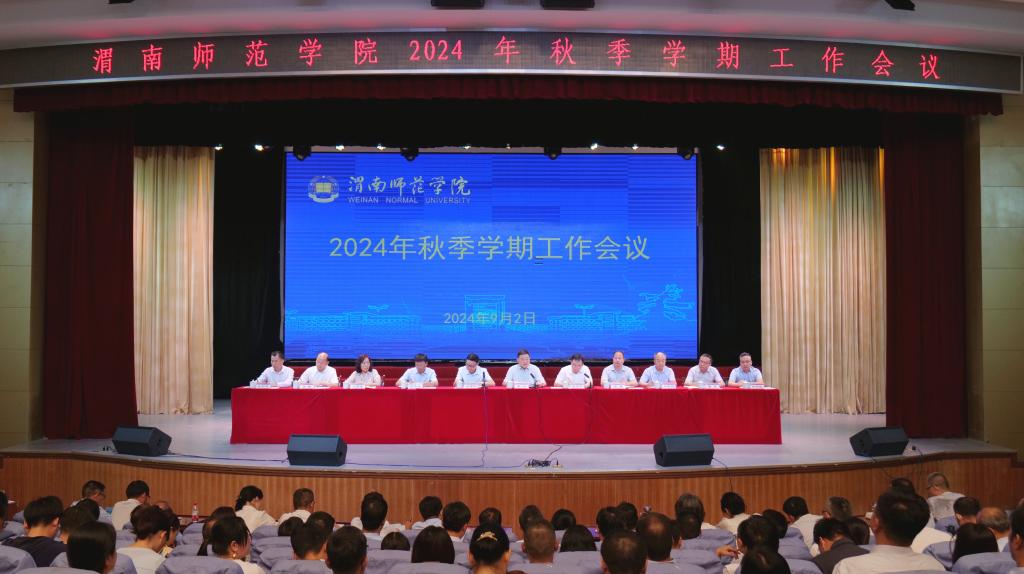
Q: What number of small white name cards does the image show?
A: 11